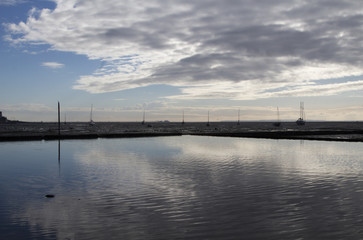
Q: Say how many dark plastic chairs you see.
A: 0